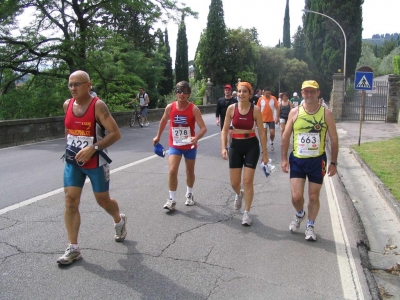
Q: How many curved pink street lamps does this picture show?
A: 0